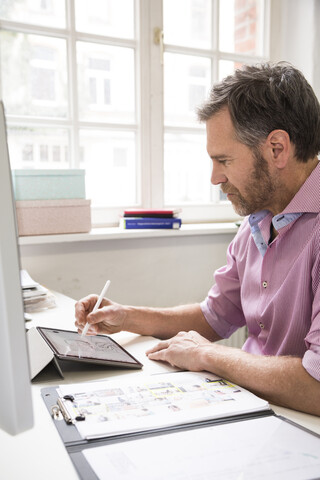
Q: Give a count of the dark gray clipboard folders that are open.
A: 1